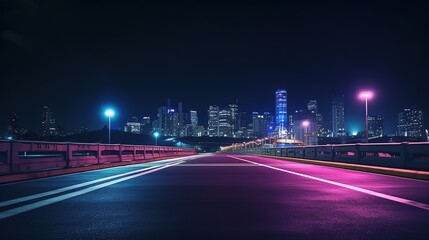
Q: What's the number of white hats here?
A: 0